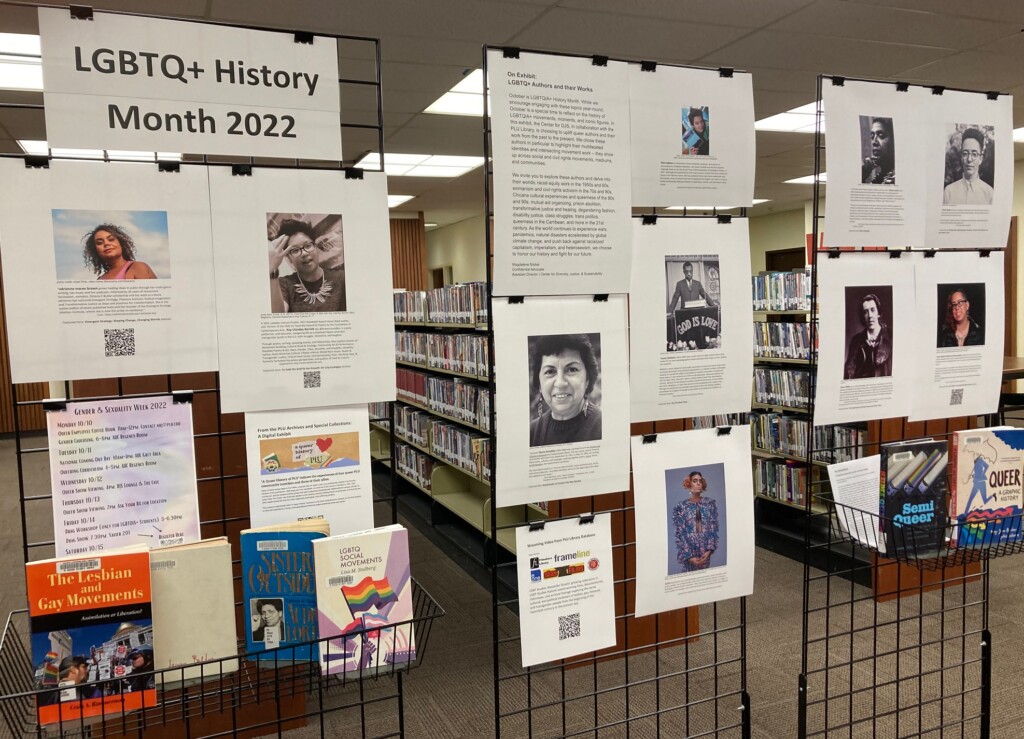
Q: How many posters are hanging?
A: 15